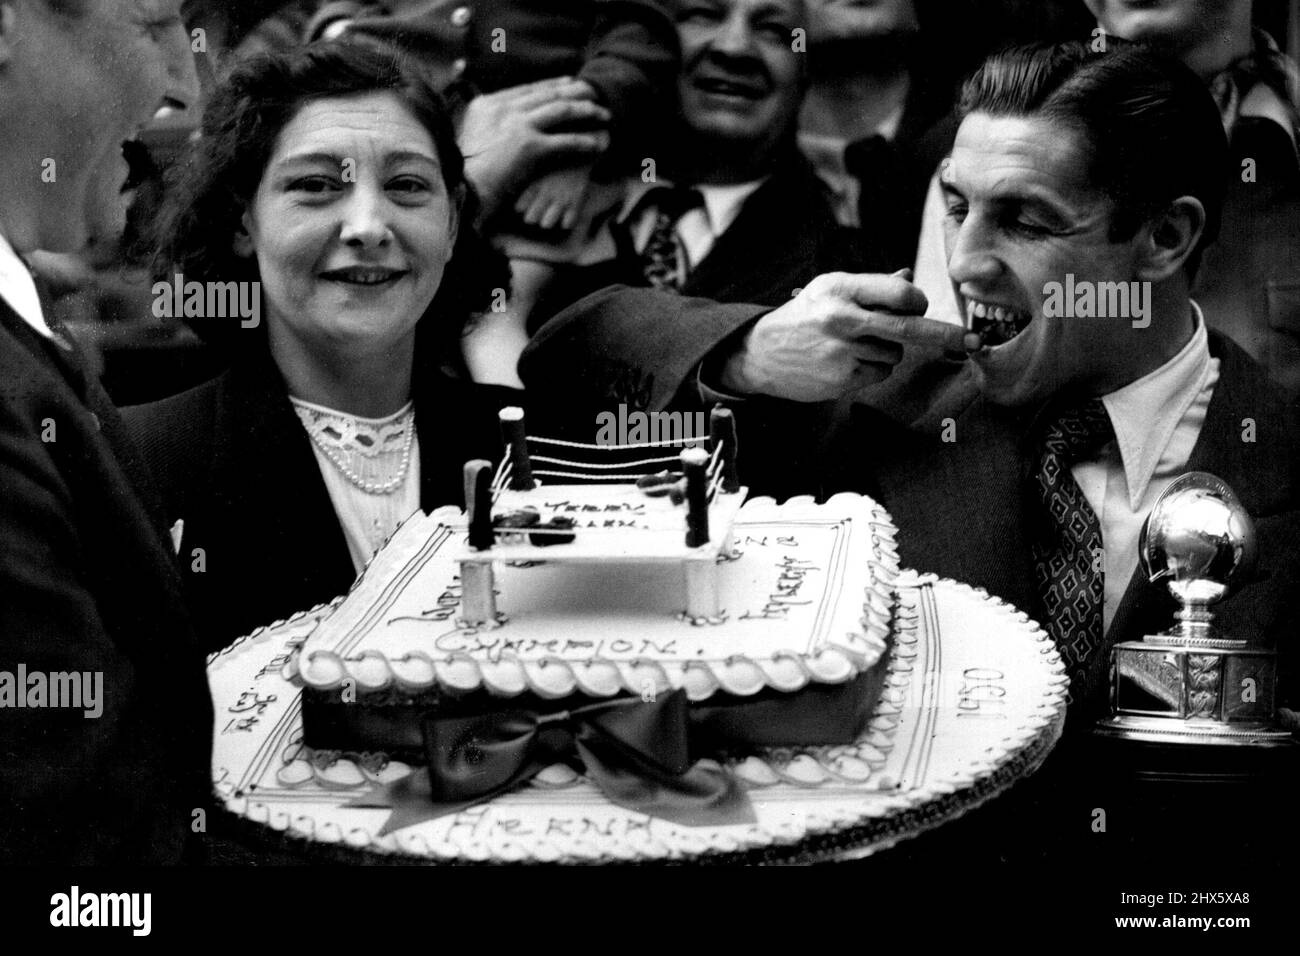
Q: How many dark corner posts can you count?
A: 4